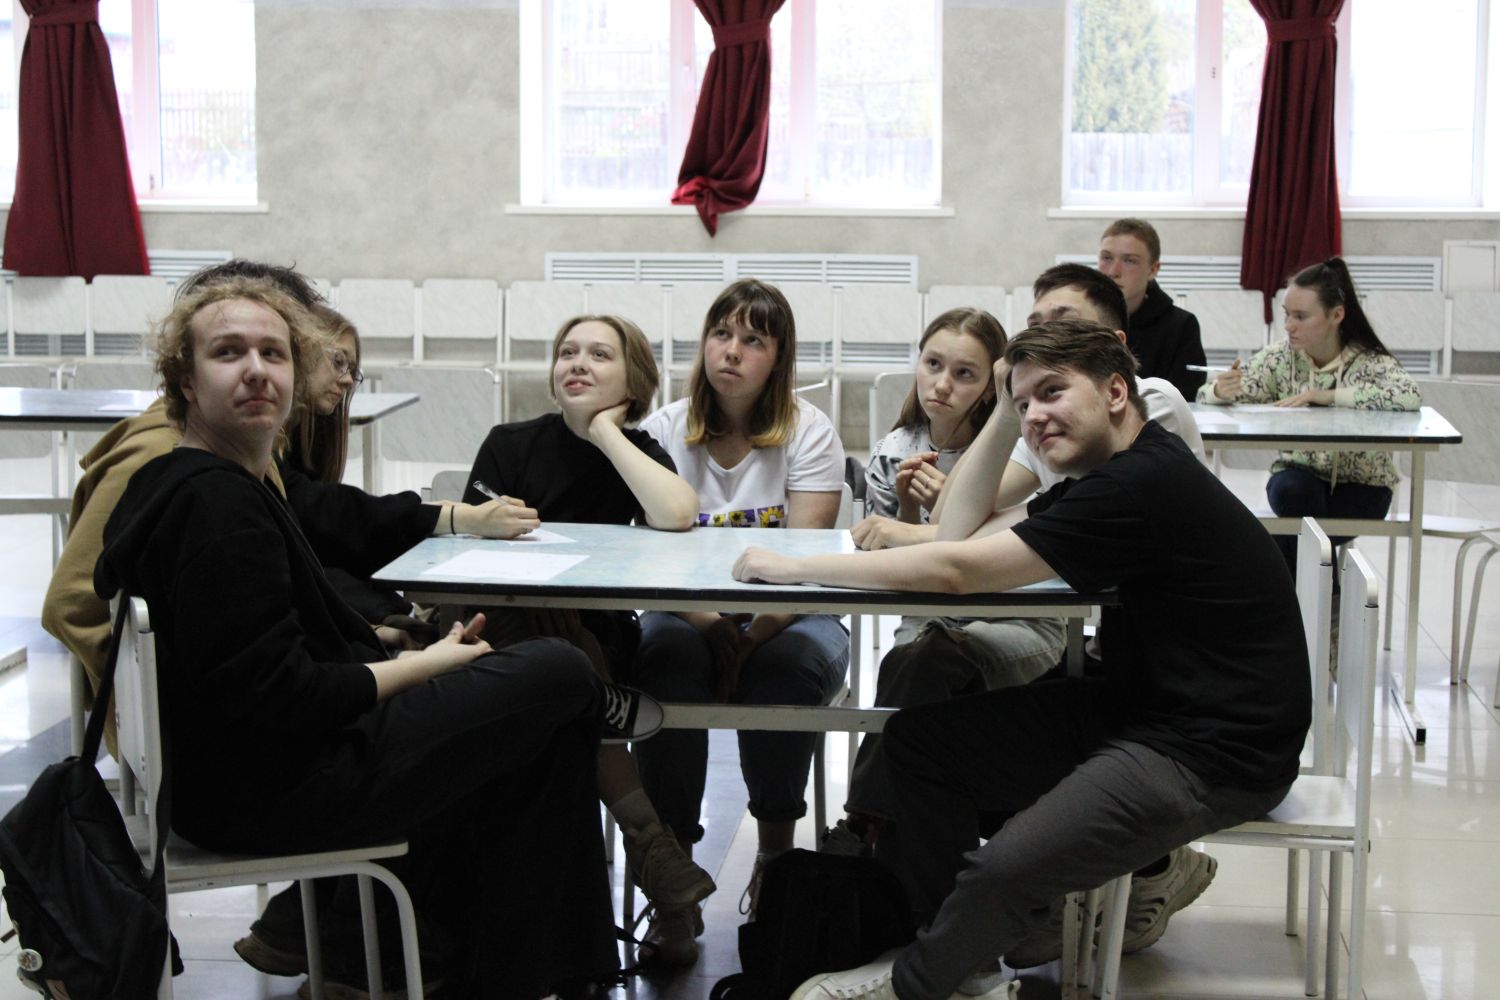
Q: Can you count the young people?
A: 10